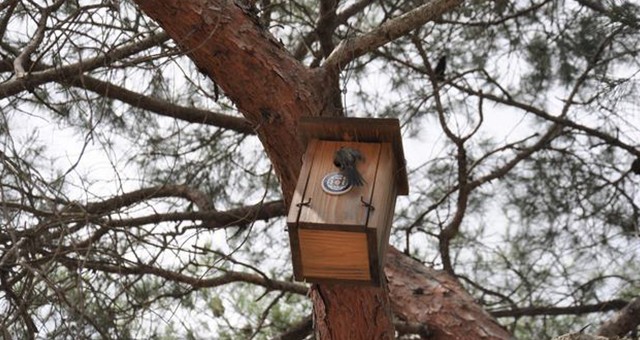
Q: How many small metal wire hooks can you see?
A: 2